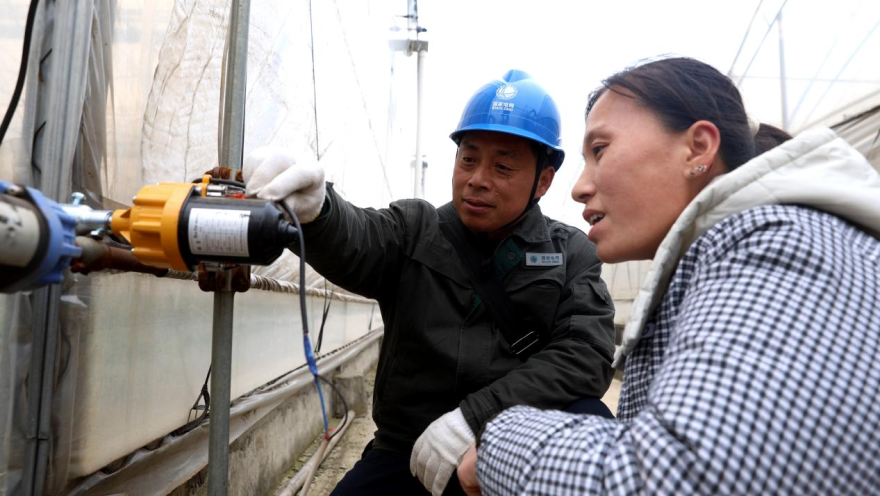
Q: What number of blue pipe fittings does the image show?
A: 1